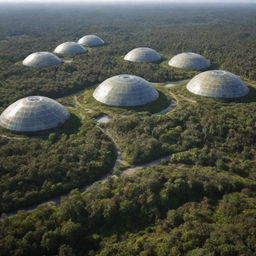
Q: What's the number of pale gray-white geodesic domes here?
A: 8